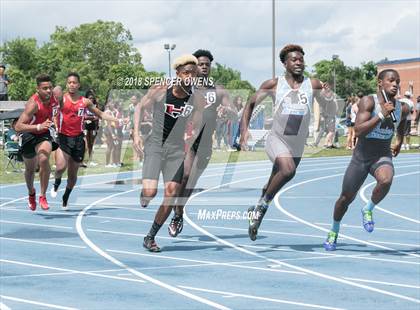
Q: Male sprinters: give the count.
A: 6